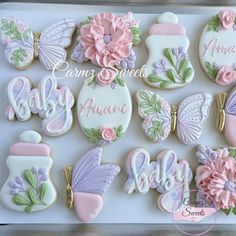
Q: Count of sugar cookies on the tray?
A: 12